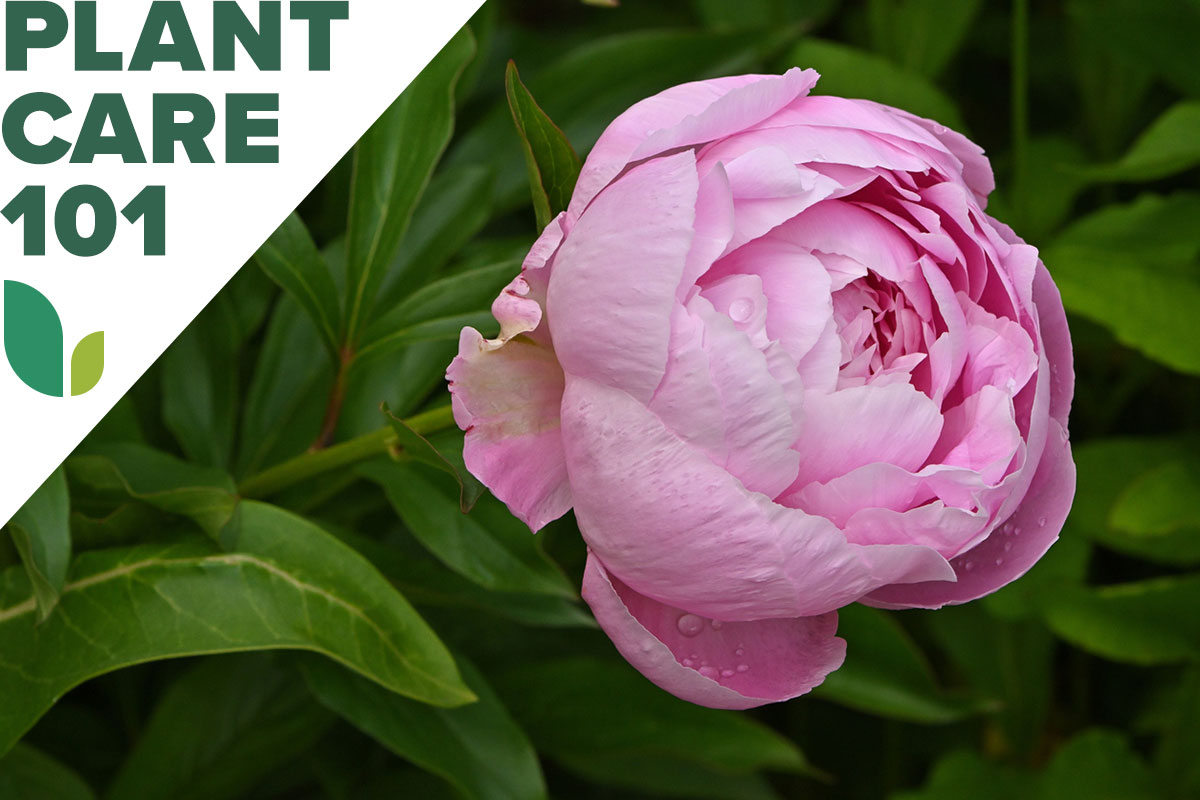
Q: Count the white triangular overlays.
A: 1